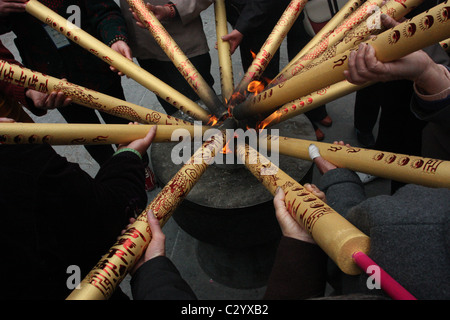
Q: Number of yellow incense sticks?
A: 14